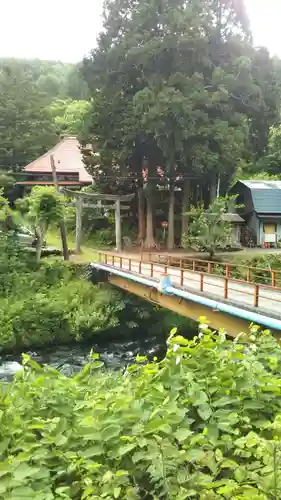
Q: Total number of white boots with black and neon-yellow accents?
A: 0